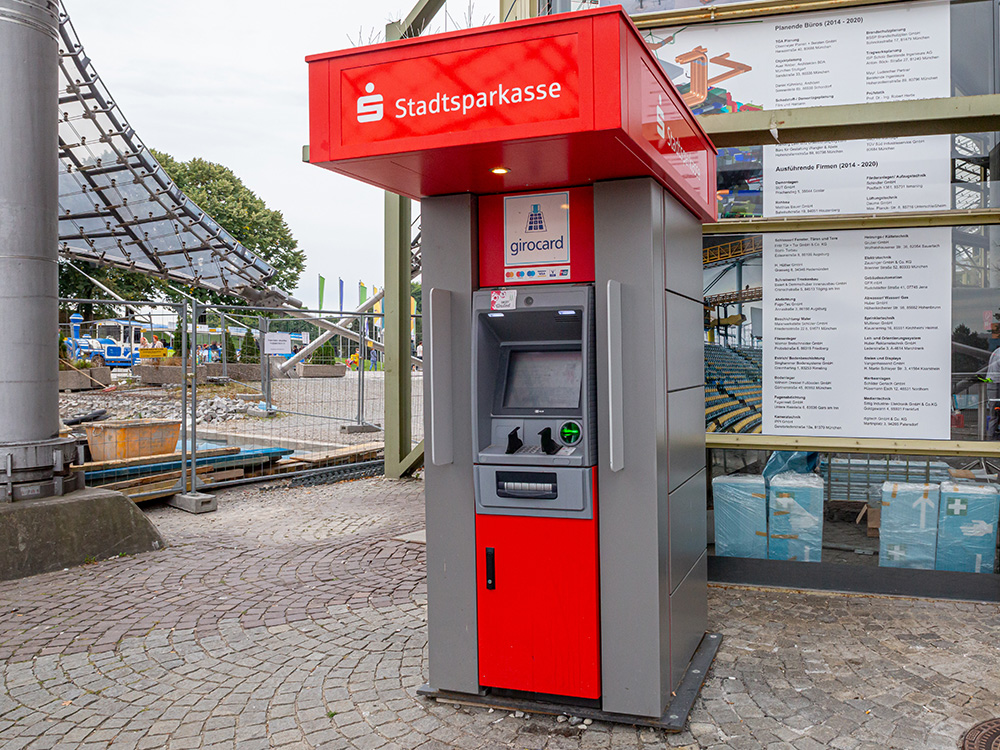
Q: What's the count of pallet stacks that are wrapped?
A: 4